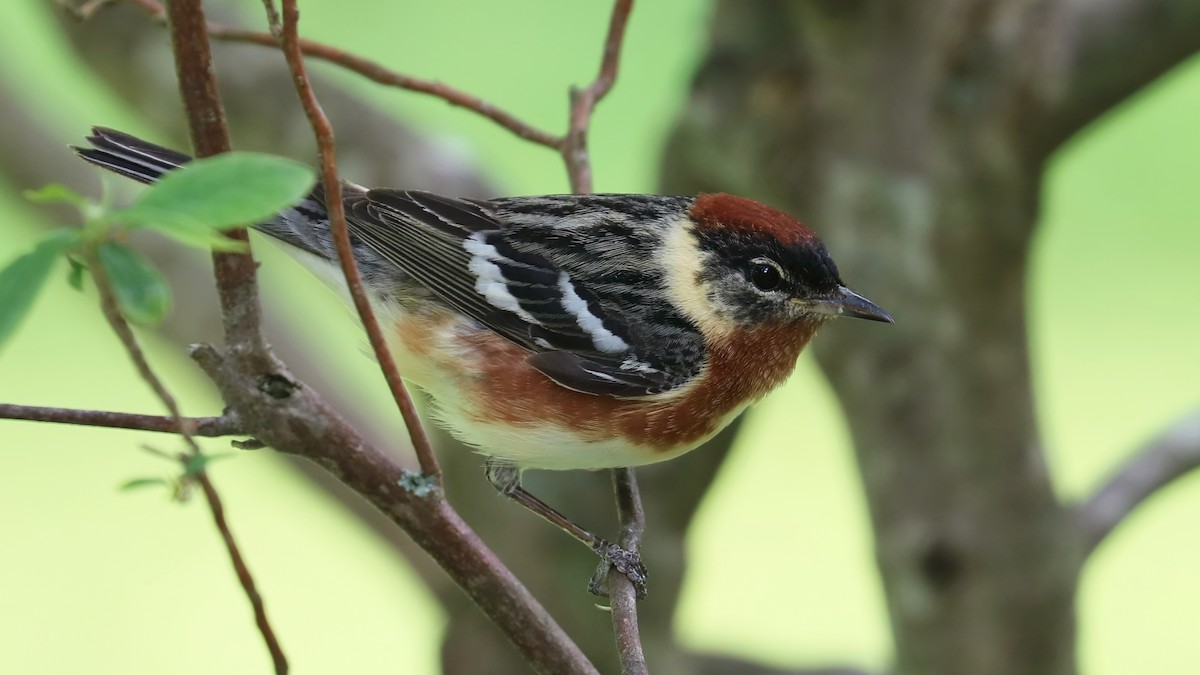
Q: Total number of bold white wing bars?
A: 2